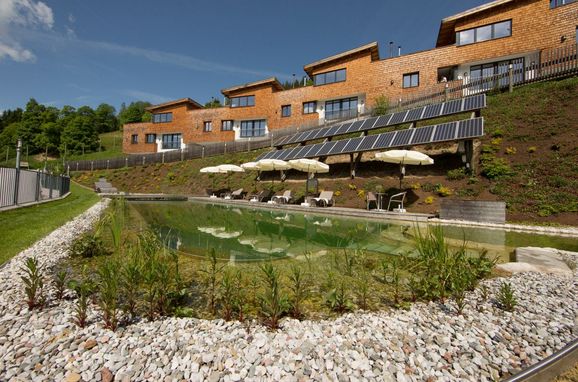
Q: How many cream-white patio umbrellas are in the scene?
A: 6